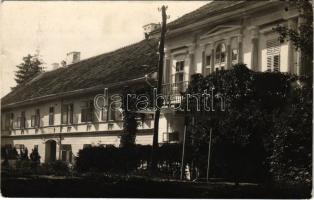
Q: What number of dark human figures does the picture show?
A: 0